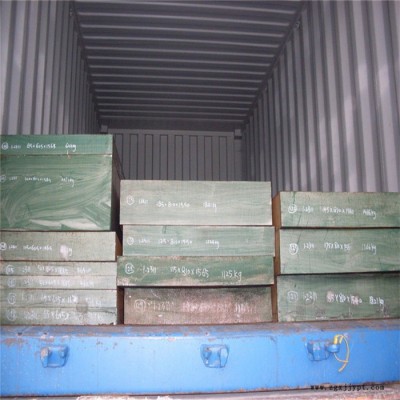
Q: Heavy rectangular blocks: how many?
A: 14